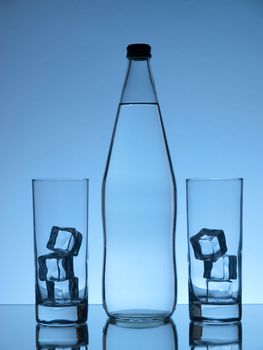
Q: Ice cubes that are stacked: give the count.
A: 6